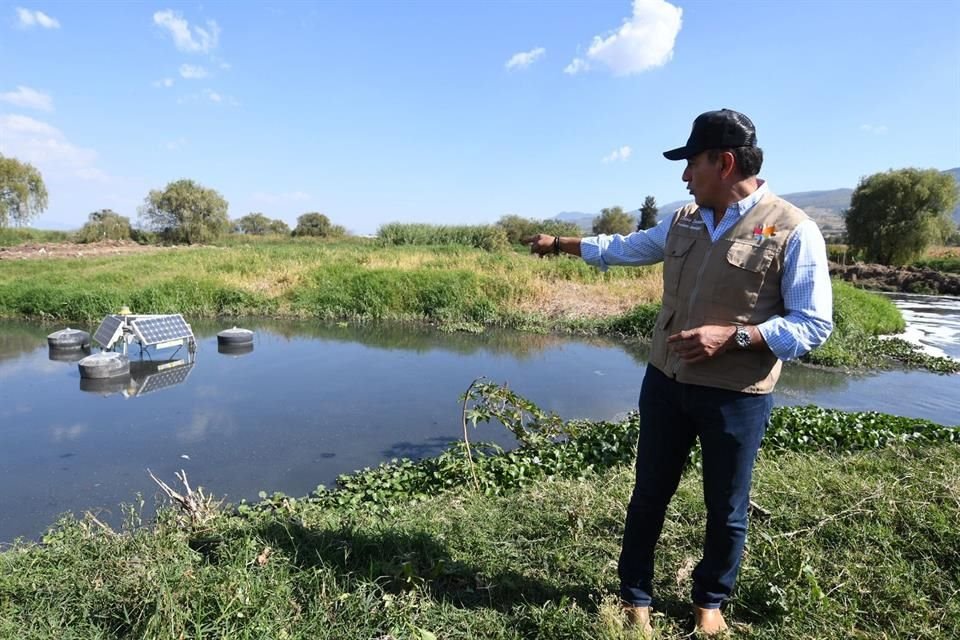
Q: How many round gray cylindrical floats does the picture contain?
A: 3